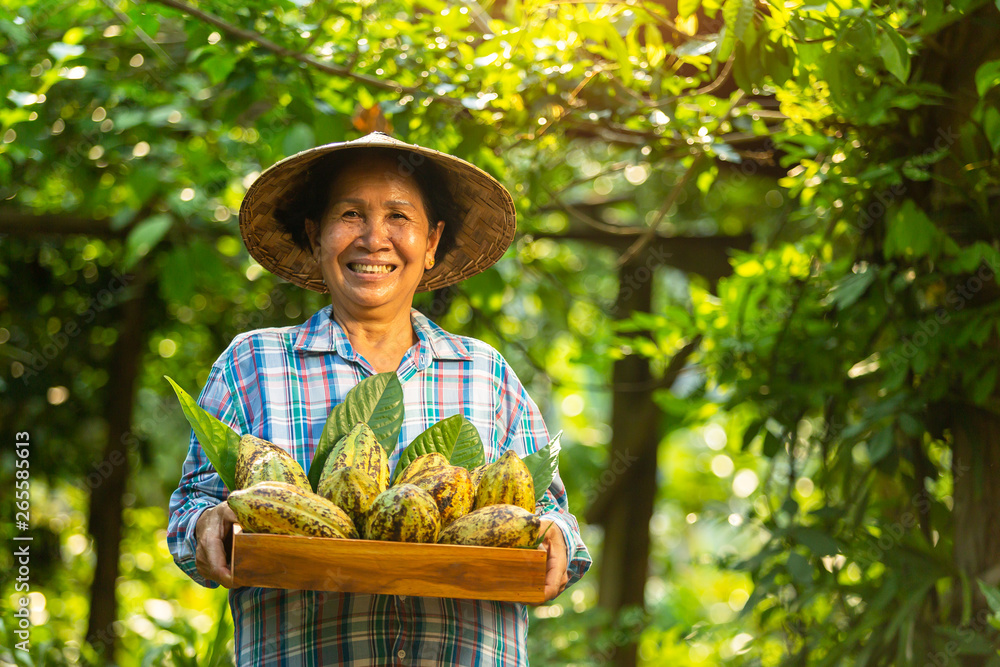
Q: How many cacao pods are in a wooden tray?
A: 10